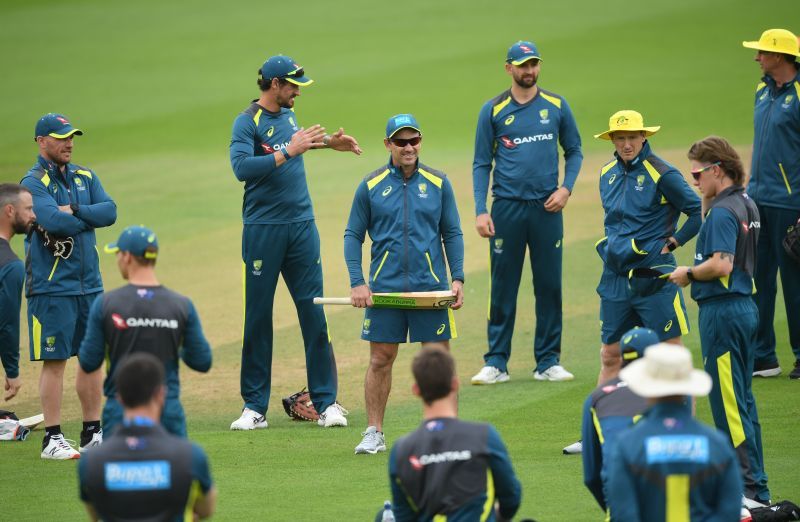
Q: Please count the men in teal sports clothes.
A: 13